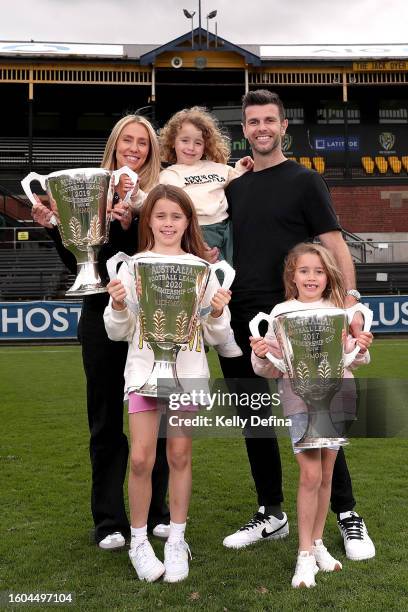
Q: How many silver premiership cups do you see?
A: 3